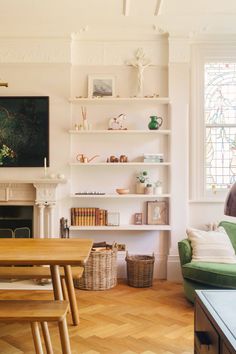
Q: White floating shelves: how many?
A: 5